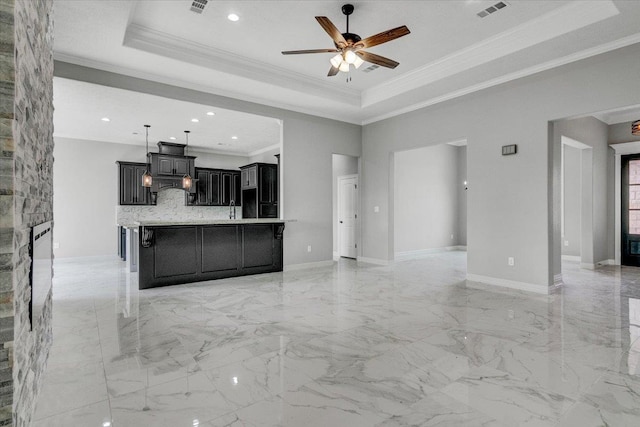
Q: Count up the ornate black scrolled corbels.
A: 2